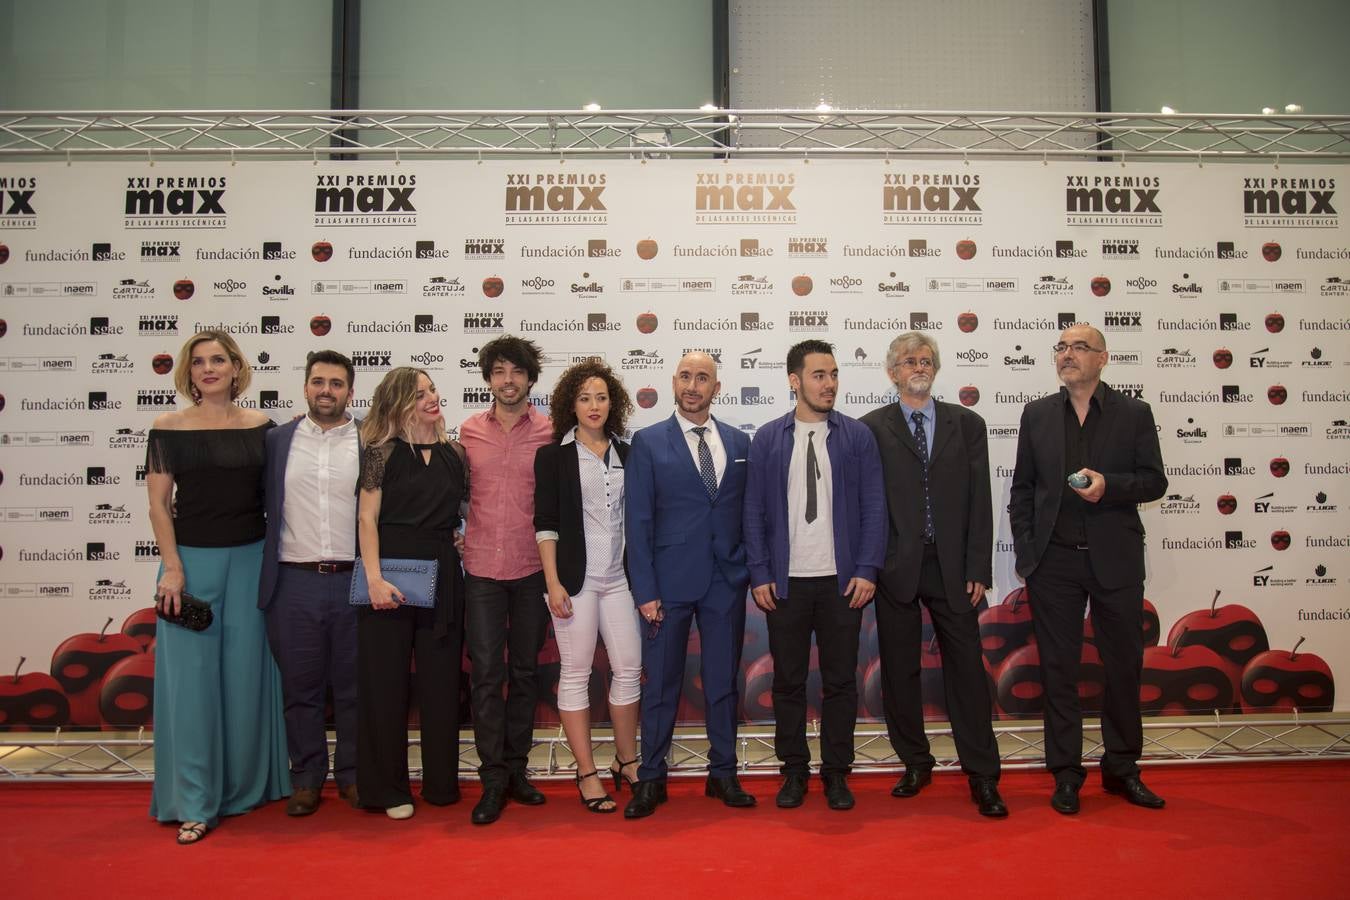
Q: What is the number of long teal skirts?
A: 1